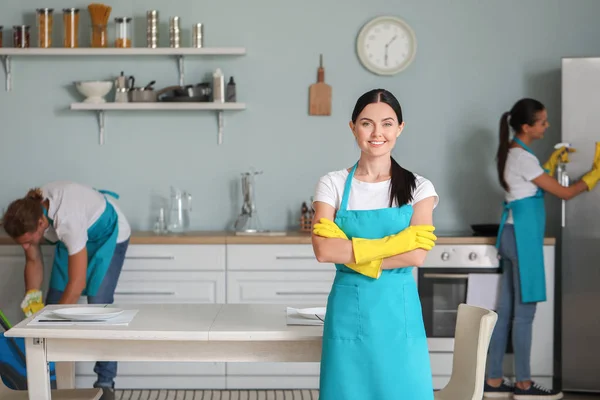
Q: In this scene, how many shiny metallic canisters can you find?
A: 3